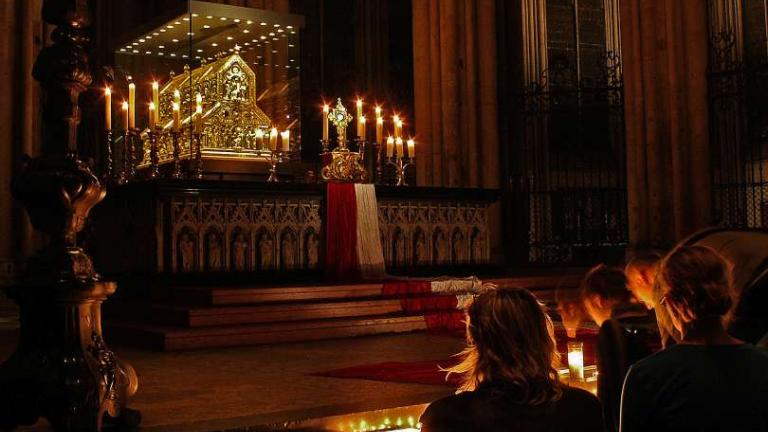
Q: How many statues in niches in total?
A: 11